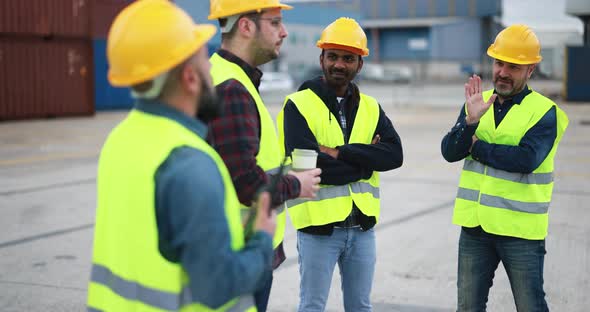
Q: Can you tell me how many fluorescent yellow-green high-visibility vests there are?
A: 4